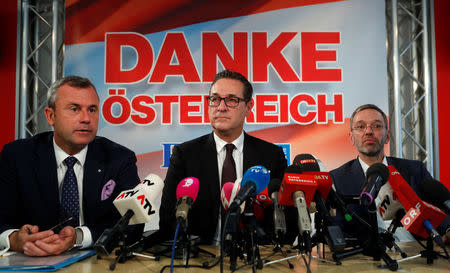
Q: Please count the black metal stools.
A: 0